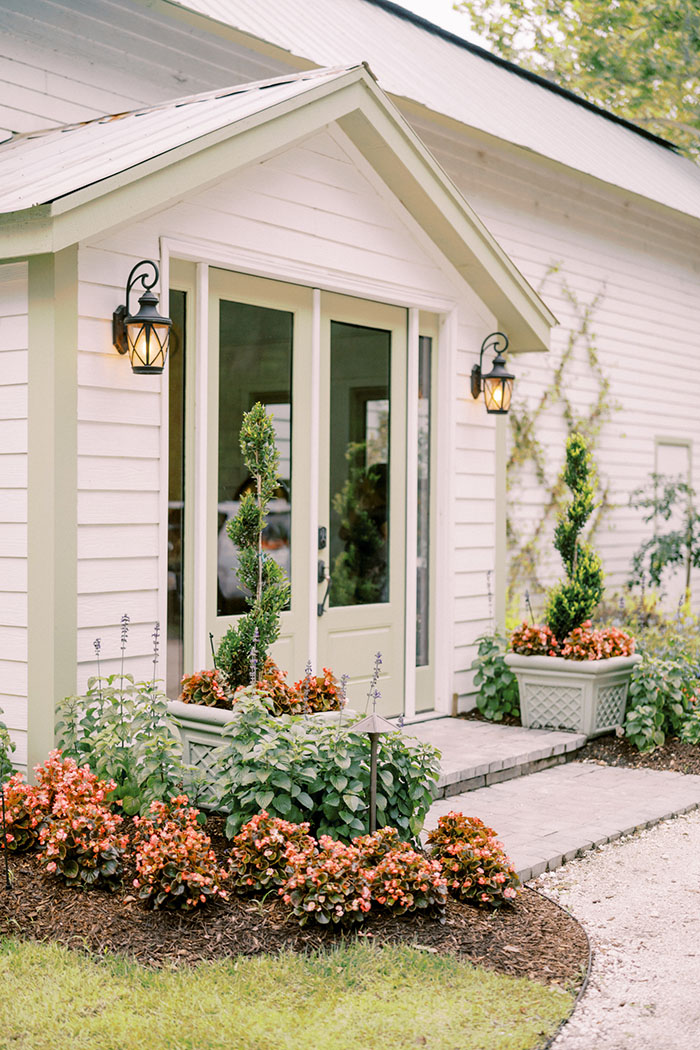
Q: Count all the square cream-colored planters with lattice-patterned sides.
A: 2